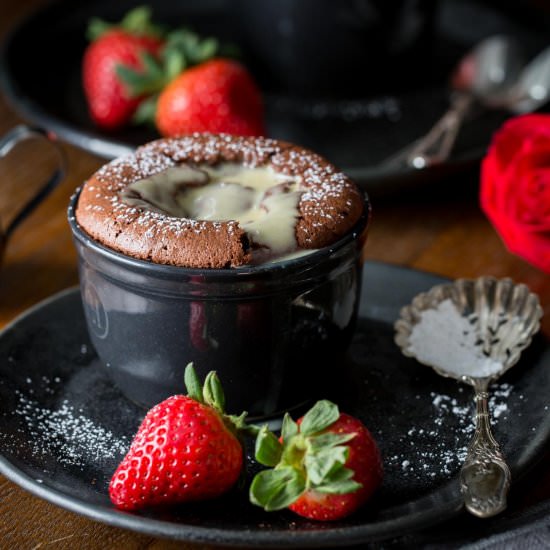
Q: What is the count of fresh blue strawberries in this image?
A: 0